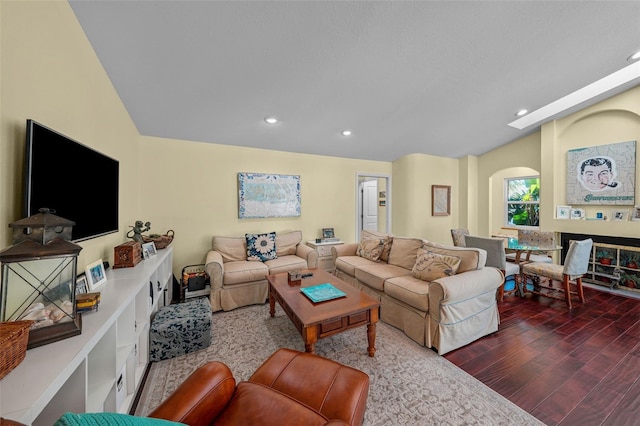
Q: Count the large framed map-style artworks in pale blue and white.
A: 1